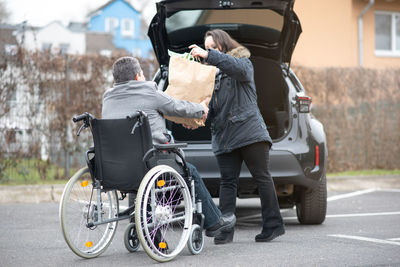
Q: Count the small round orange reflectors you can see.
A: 4